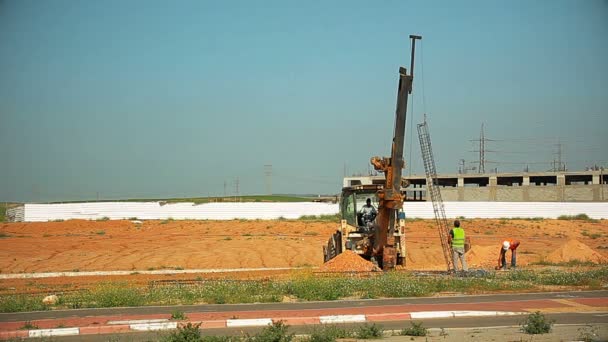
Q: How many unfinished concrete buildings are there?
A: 1